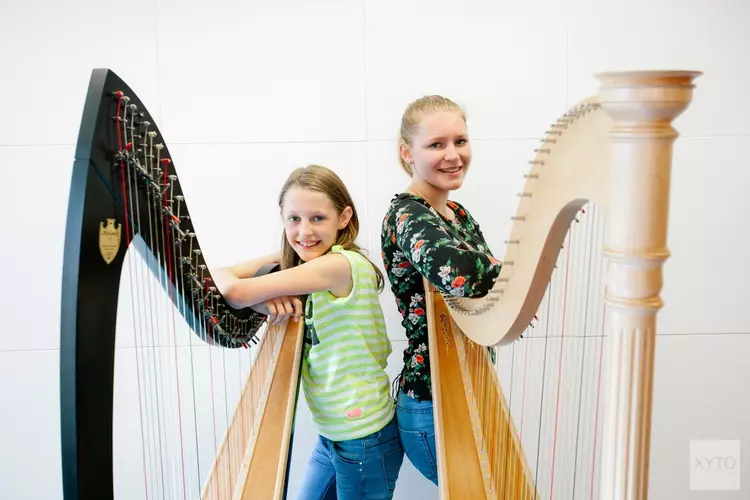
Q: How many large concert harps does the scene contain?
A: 2